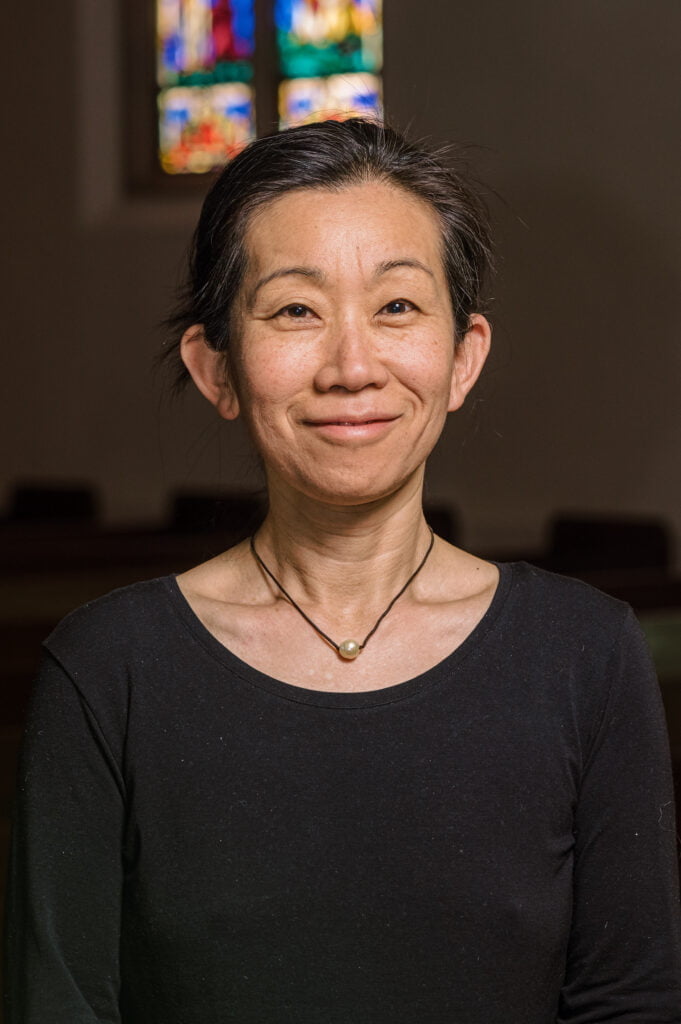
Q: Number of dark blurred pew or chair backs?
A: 4